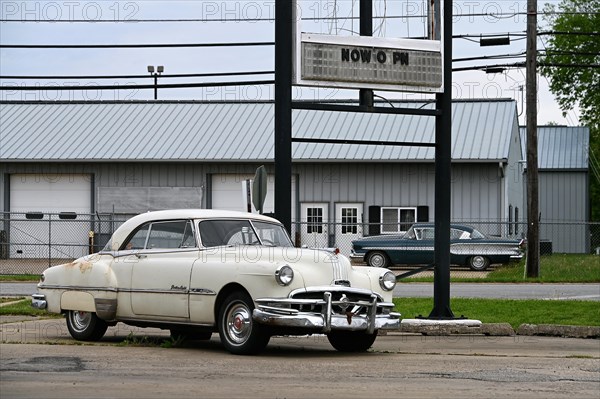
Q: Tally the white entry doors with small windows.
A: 2